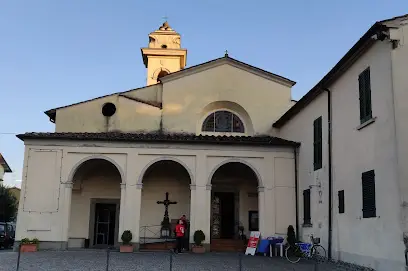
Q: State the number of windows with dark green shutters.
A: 5